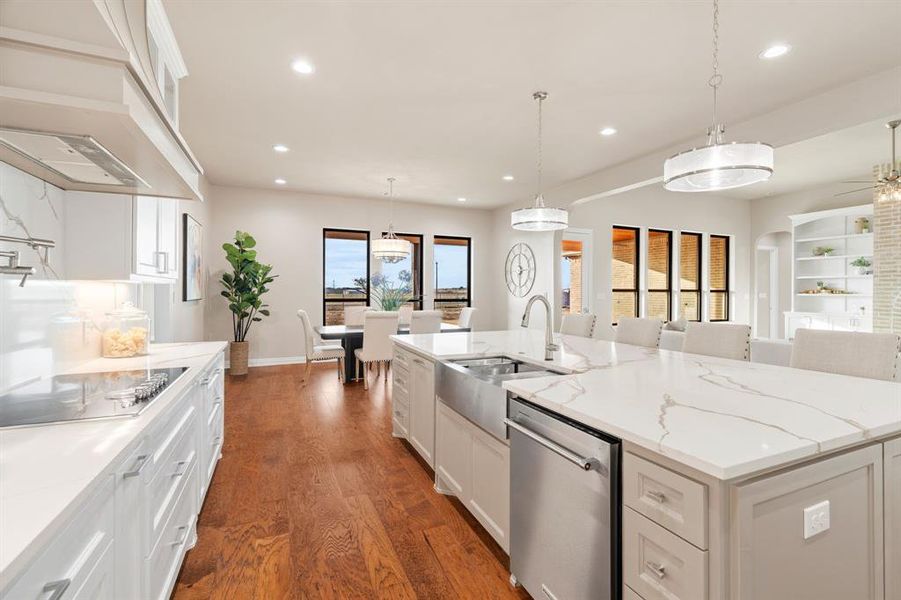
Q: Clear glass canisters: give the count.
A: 1